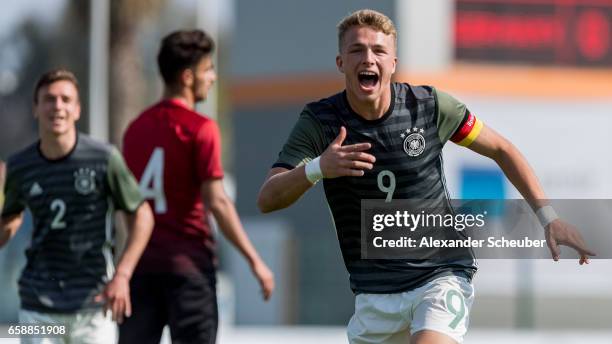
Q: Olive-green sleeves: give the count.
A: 4